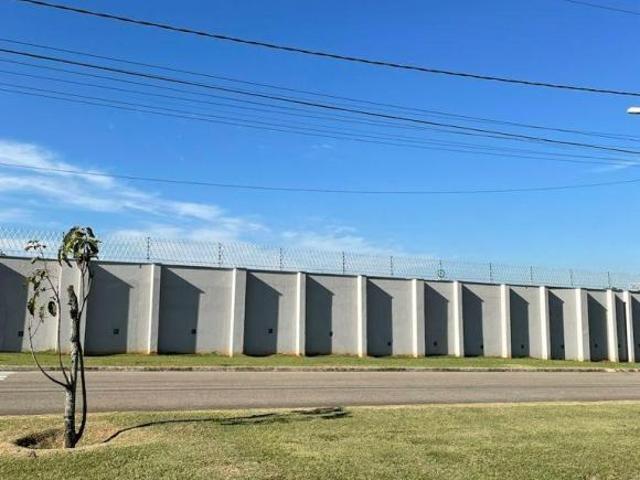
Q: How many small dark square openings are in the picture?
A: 13